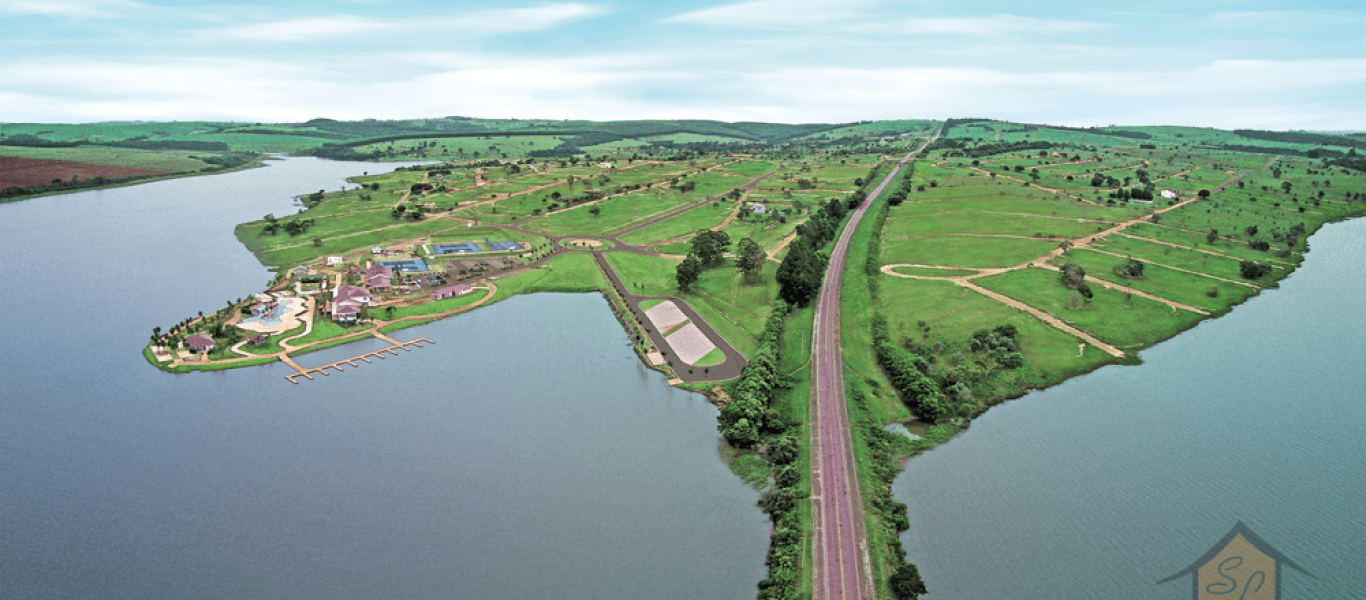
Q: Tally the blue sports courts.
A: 3